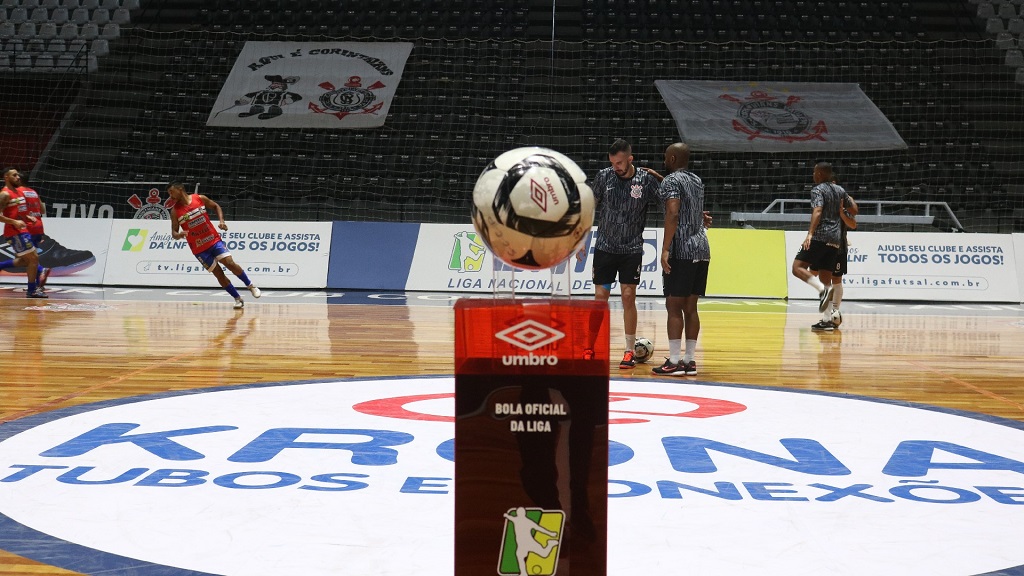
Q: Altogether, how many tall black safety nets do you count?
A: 1